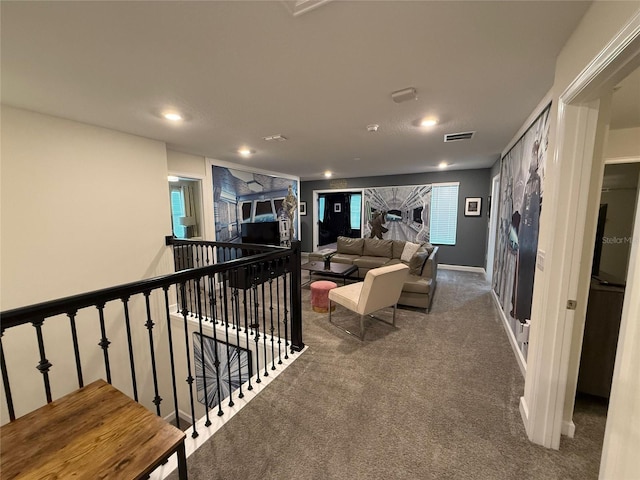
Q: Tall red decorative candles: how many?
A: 0